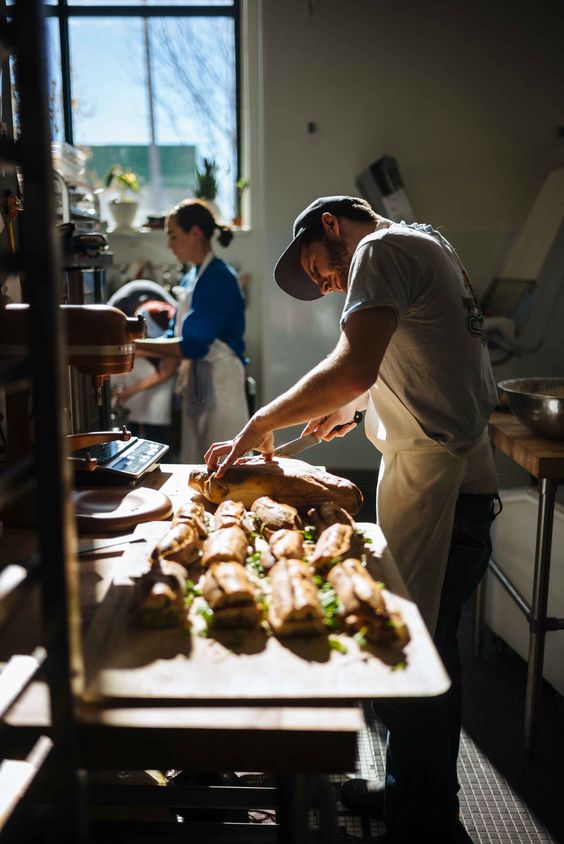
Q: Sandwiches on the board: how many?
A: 12